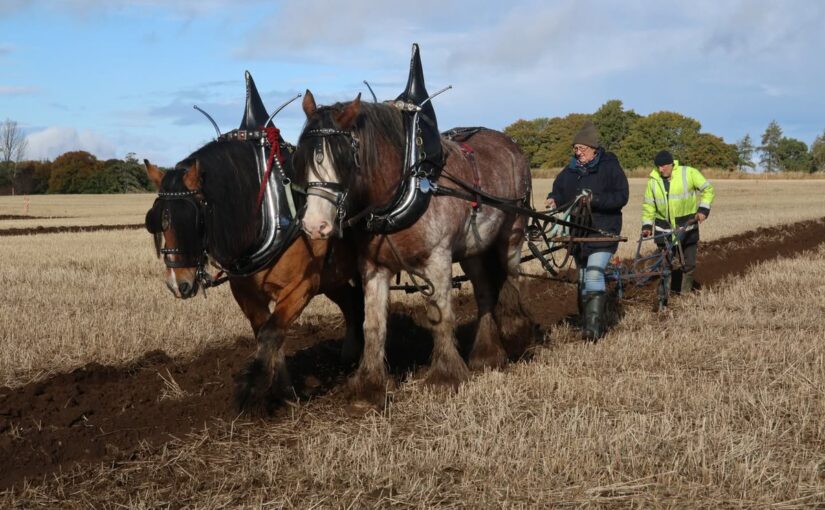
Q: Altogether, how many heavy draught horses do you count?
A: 2